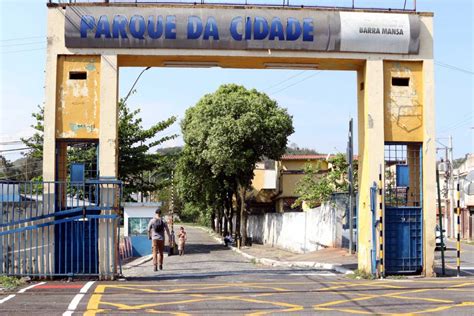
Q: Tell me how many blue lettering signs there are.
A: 1